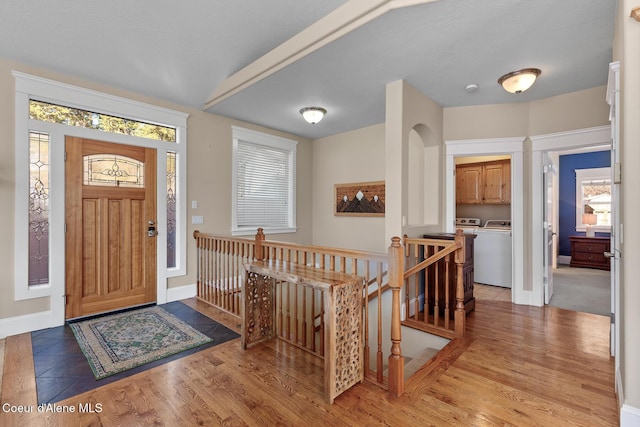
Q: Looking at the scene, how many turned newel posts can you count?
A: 3